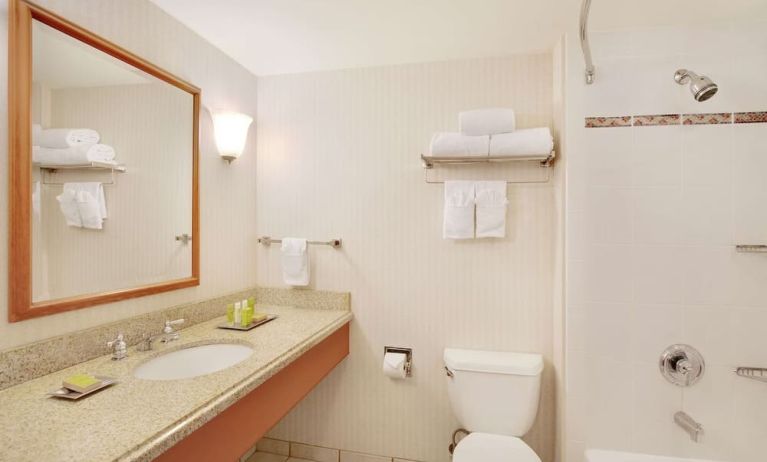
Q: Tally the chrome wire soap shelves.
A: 2